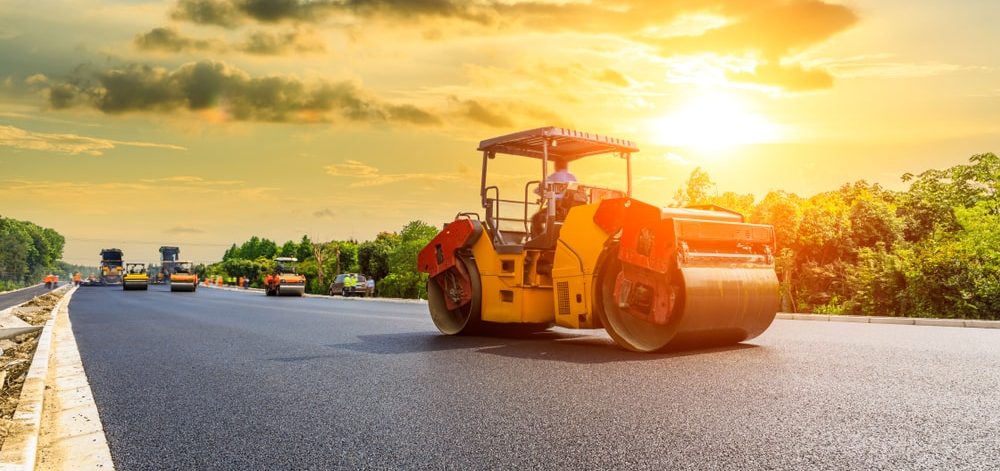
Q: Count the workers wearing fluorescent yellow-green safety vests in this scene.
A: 2